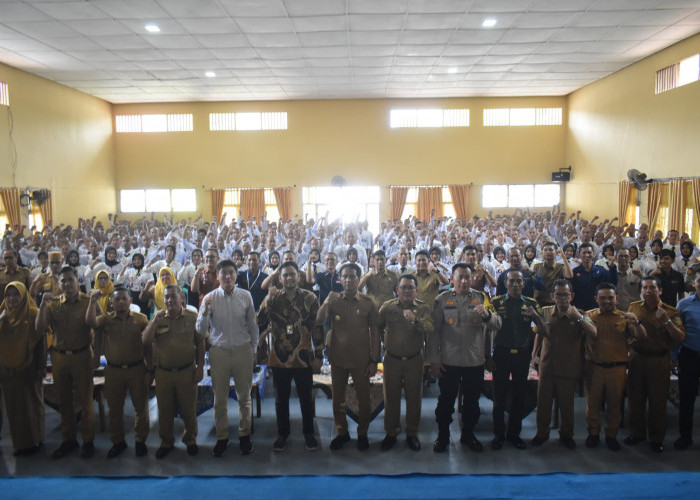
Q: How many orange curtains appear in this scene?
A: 12